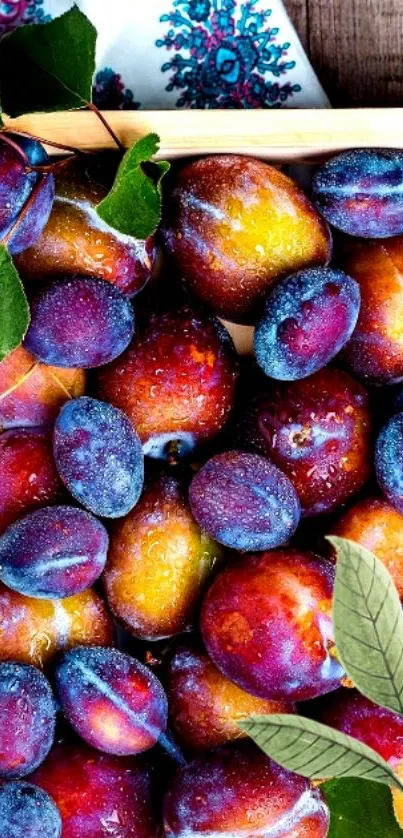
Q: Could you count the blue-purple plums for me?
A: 11